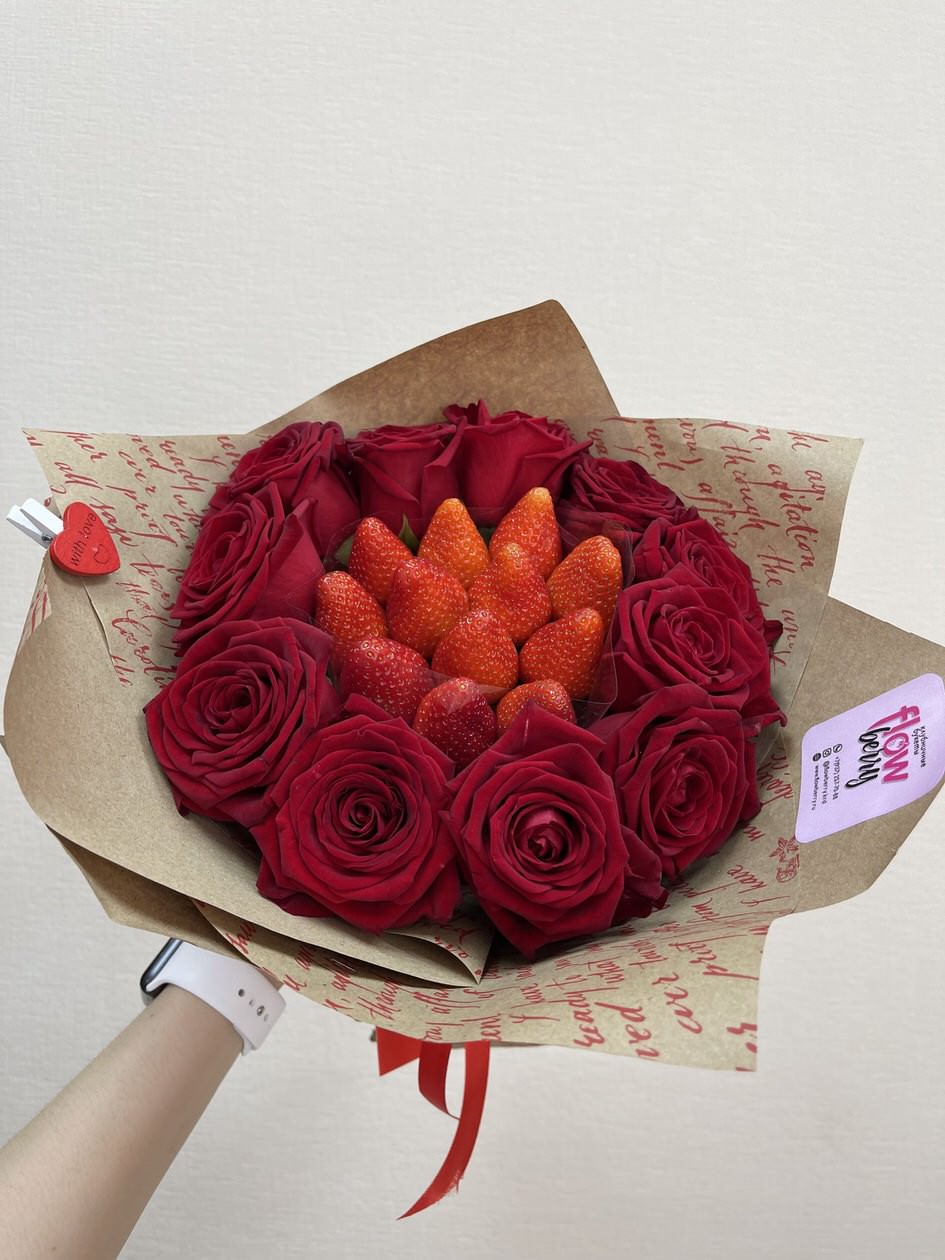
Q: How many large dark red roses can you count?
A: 11